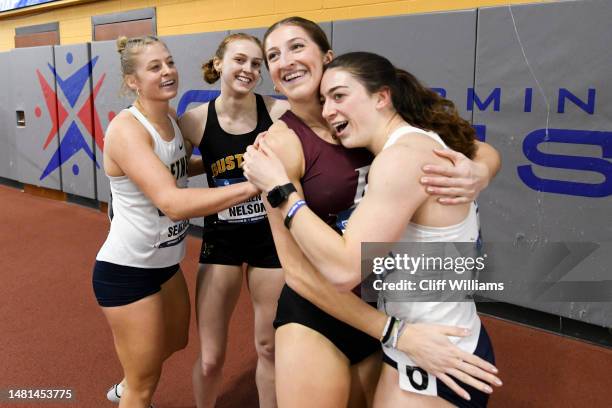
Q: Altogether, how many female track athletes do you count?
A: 4